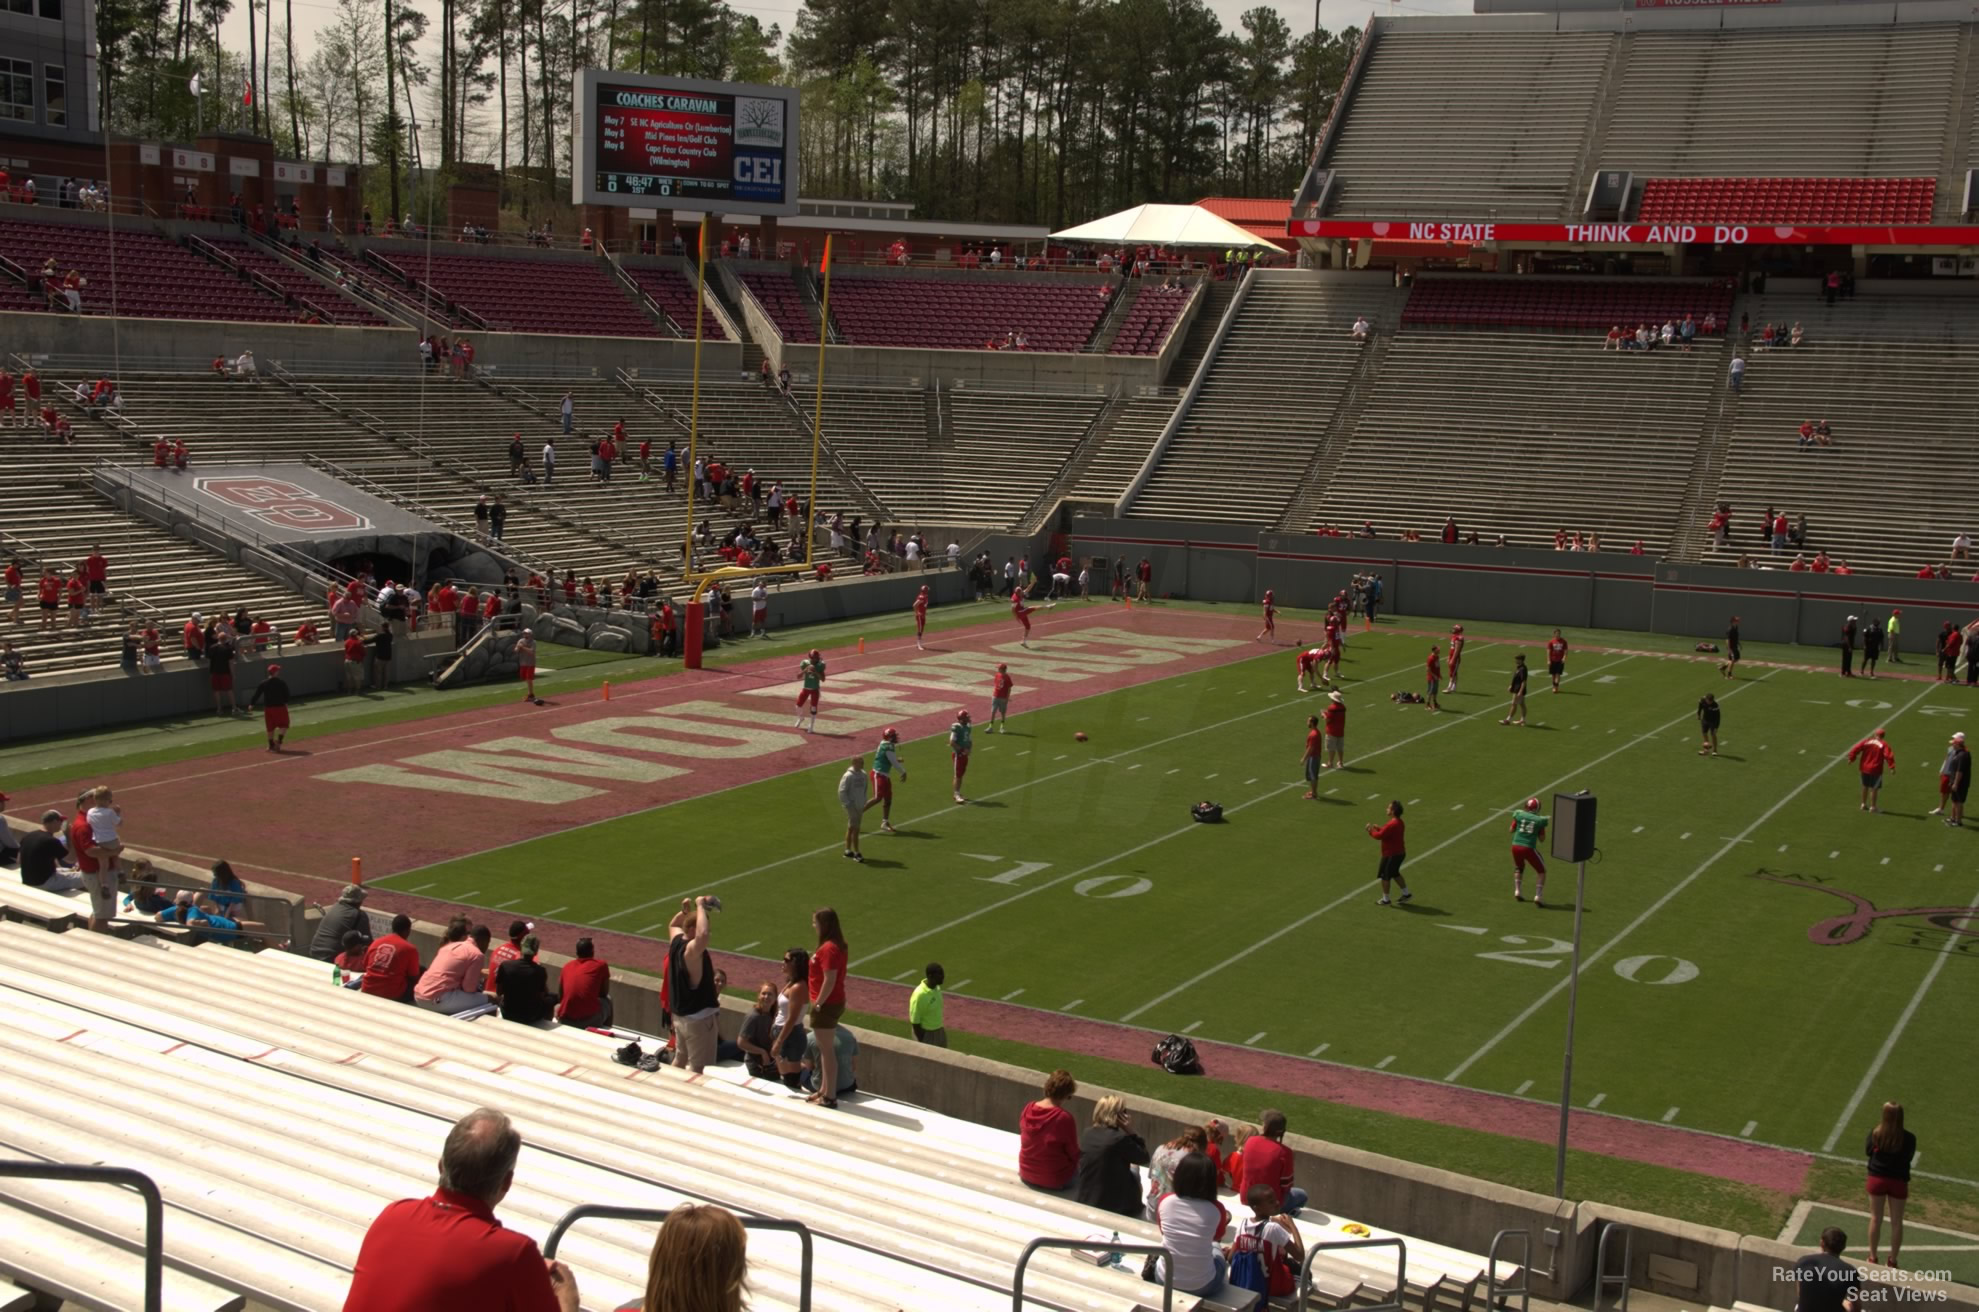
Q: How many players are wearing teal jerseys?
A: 4